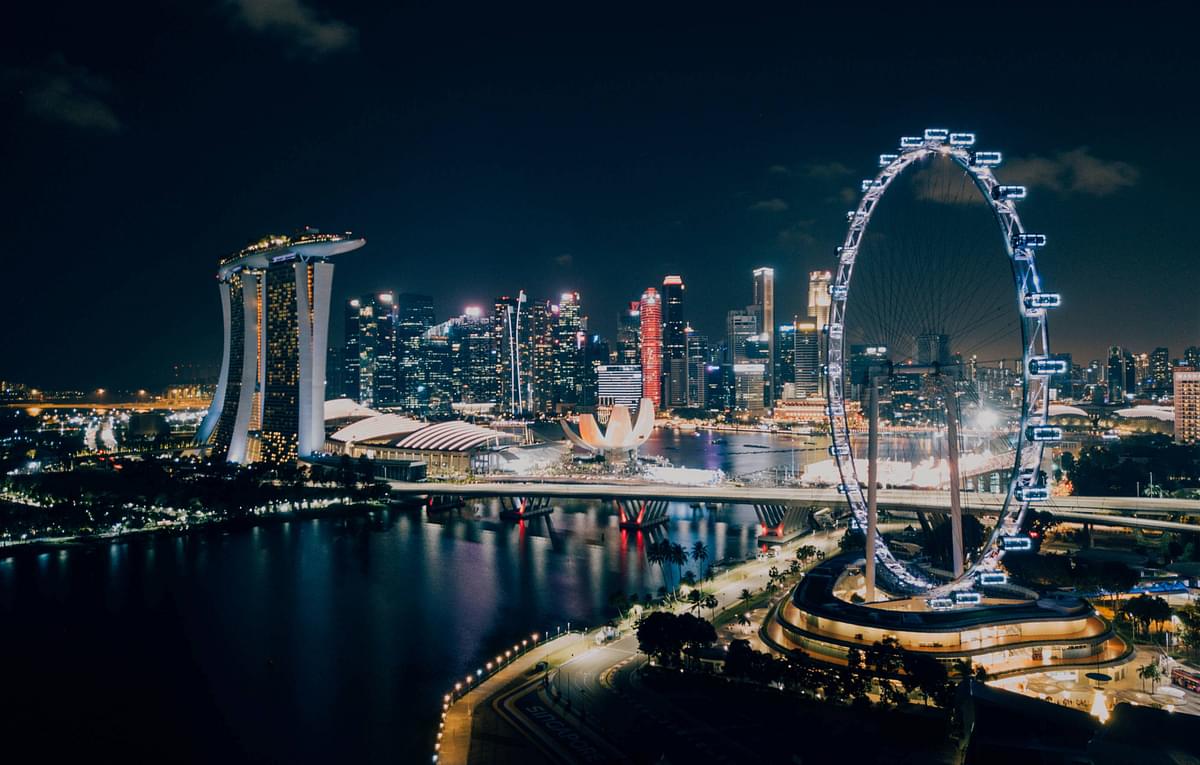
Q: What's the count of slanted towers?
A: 3